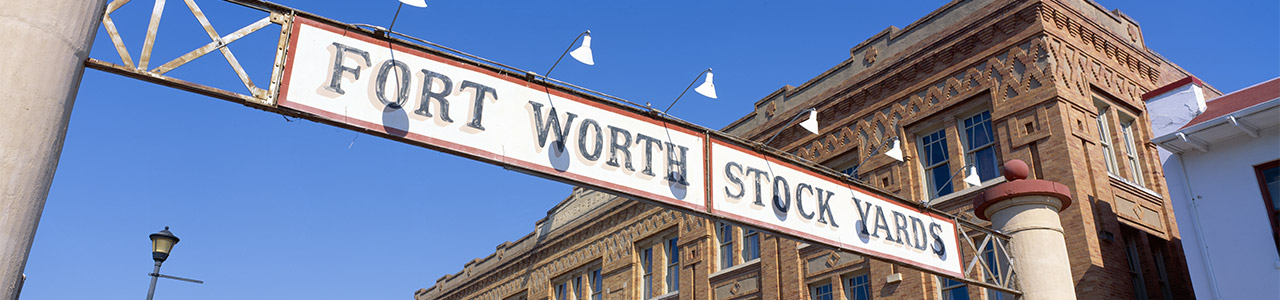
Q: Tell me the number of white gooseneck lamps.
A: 6